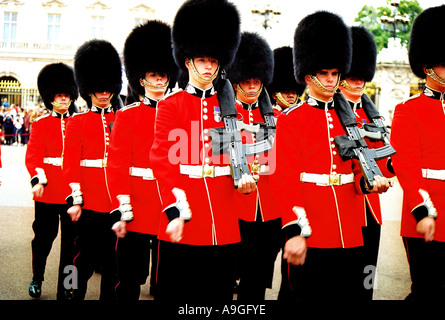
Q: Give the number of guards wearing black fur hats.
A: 9